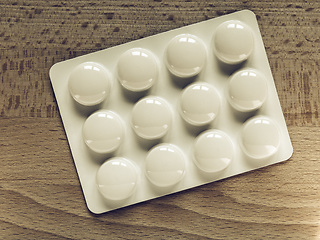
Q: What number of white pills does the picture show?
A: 12